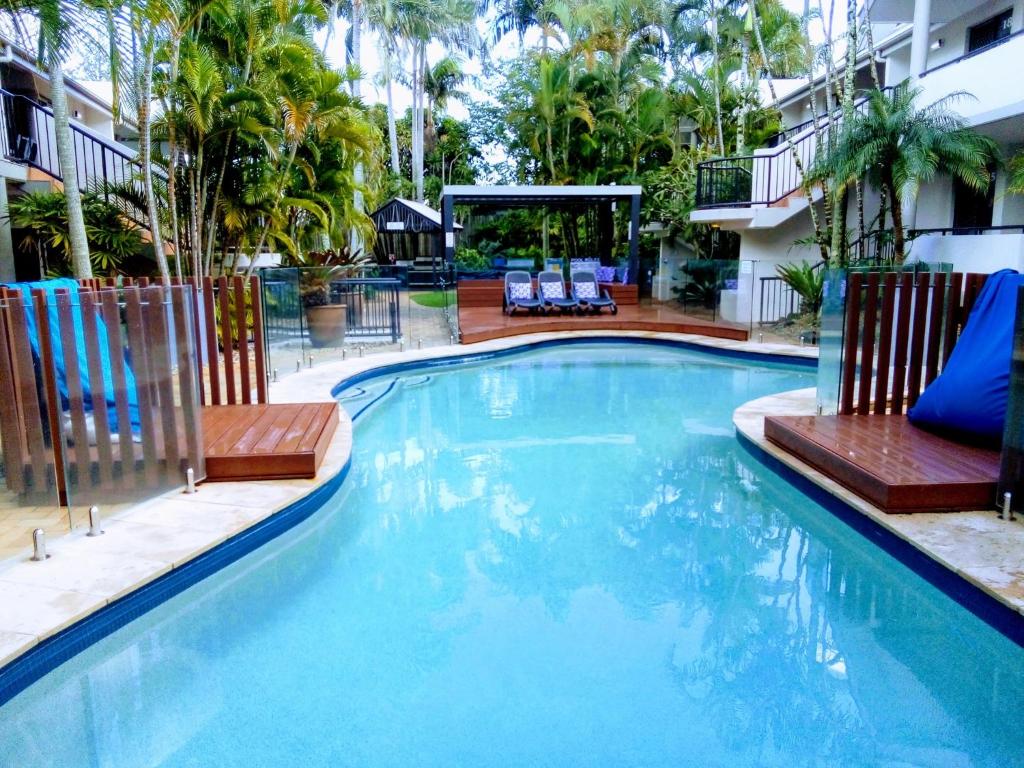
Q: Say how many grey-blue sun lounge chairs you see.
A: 3